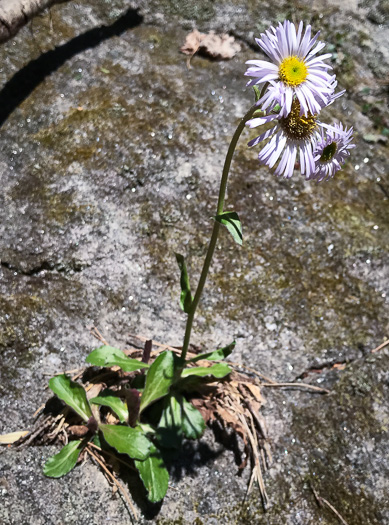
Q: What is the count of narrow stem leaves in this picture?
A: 2